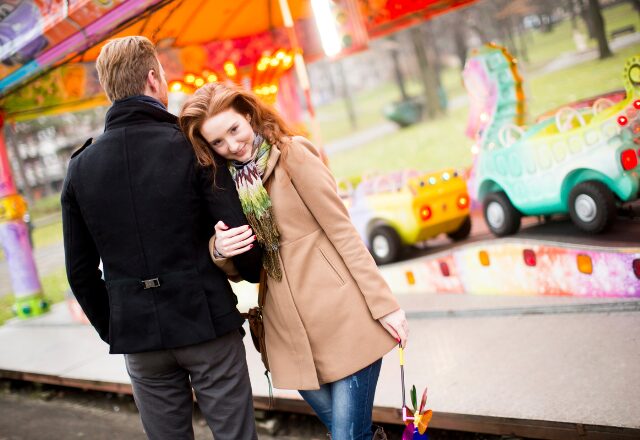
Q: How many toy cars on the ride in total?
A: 2